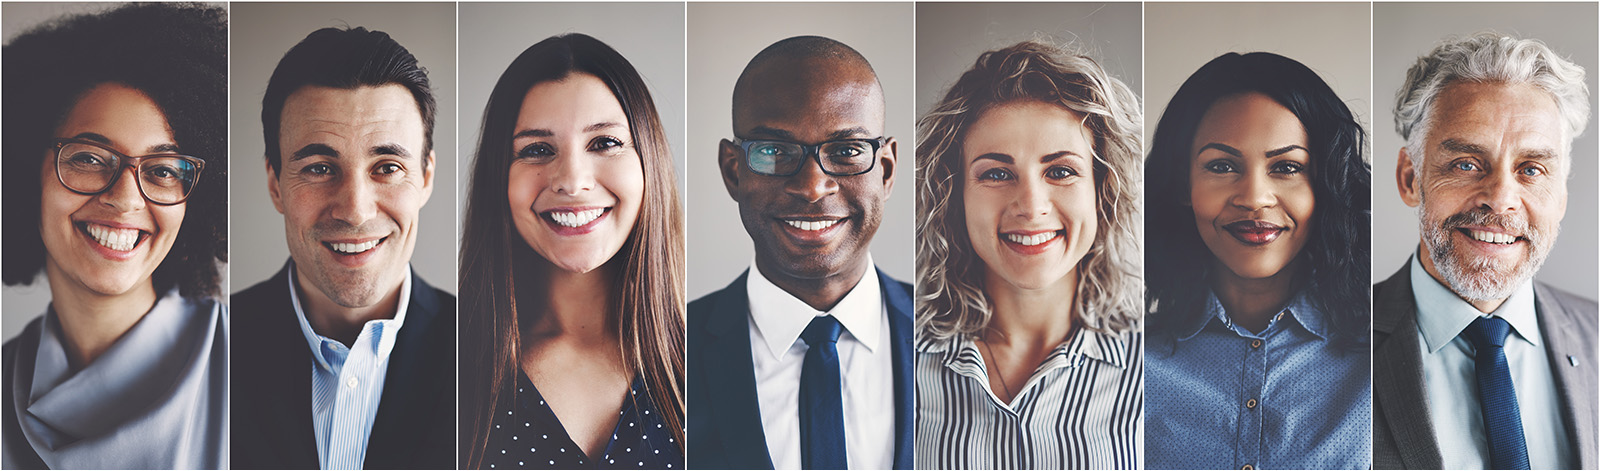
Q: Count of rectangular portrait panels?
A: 7